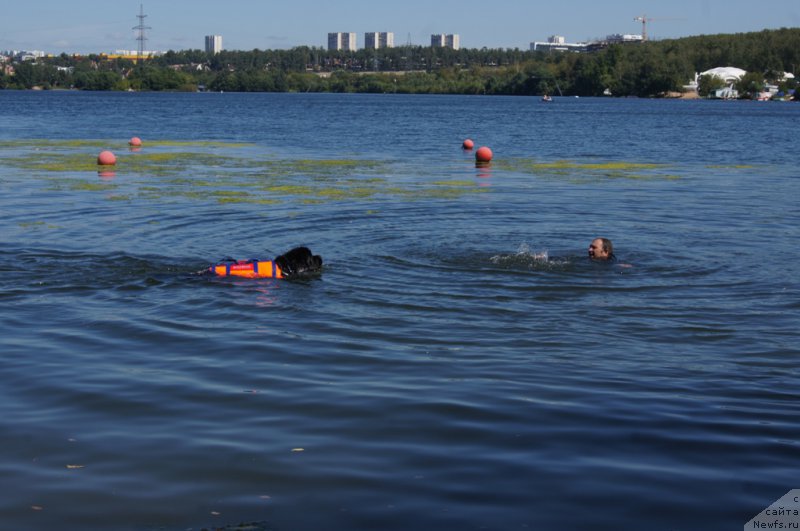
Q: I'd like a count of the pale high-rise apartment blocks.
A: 4